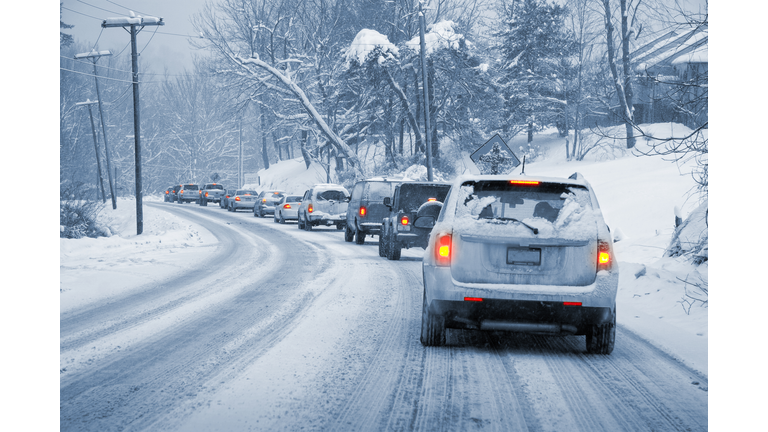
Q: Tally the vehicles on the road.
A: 12